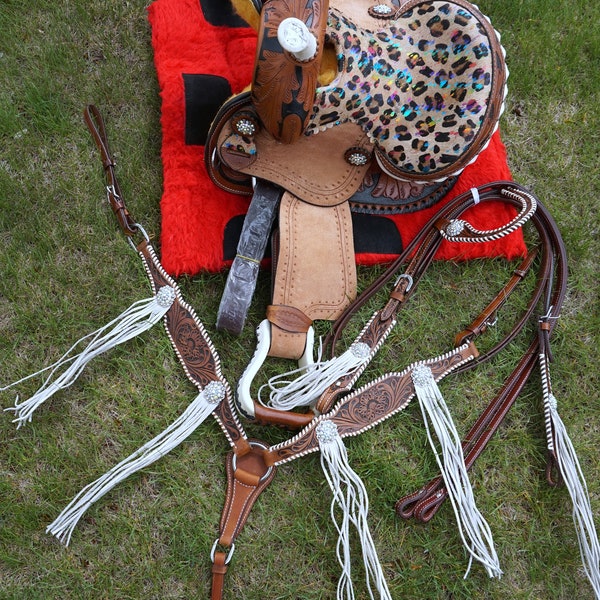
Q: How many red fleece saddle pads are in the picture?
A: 1